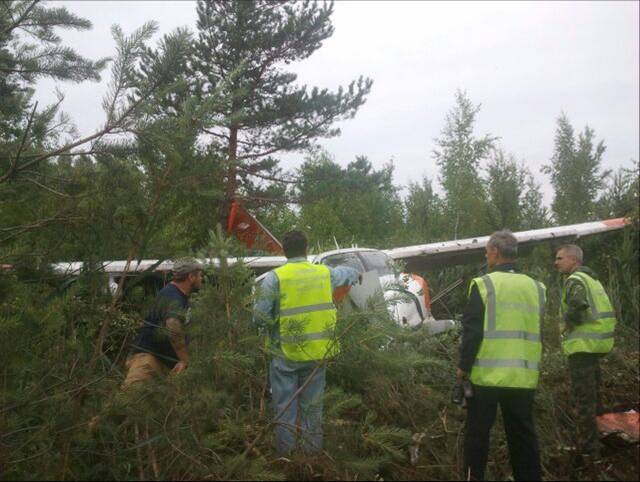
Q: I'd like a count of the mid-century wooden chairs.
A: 0